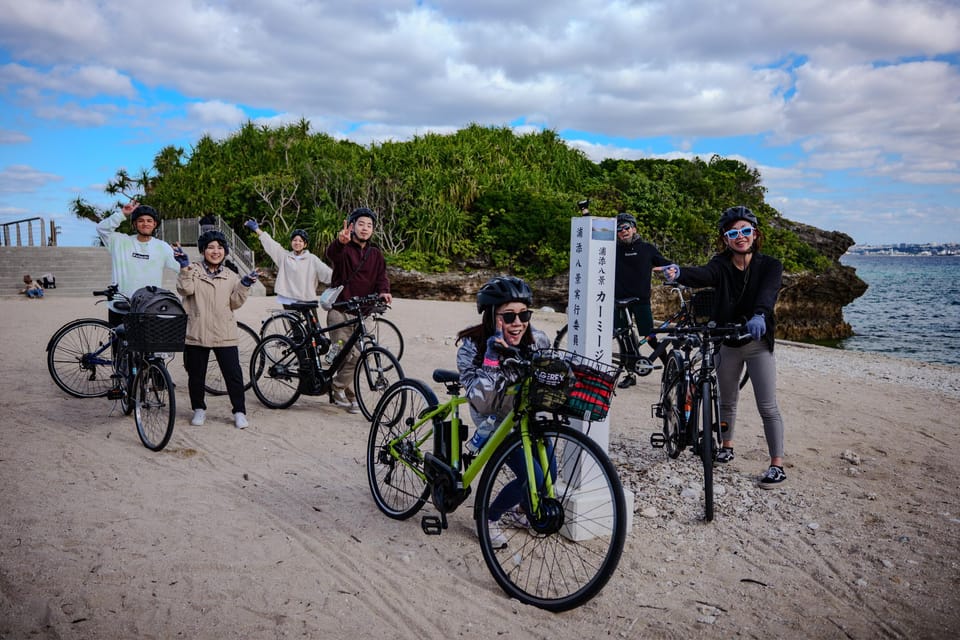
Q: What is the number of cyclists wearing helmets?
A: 7